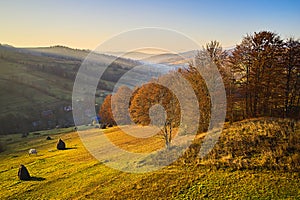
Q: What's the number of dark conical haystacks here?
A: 2